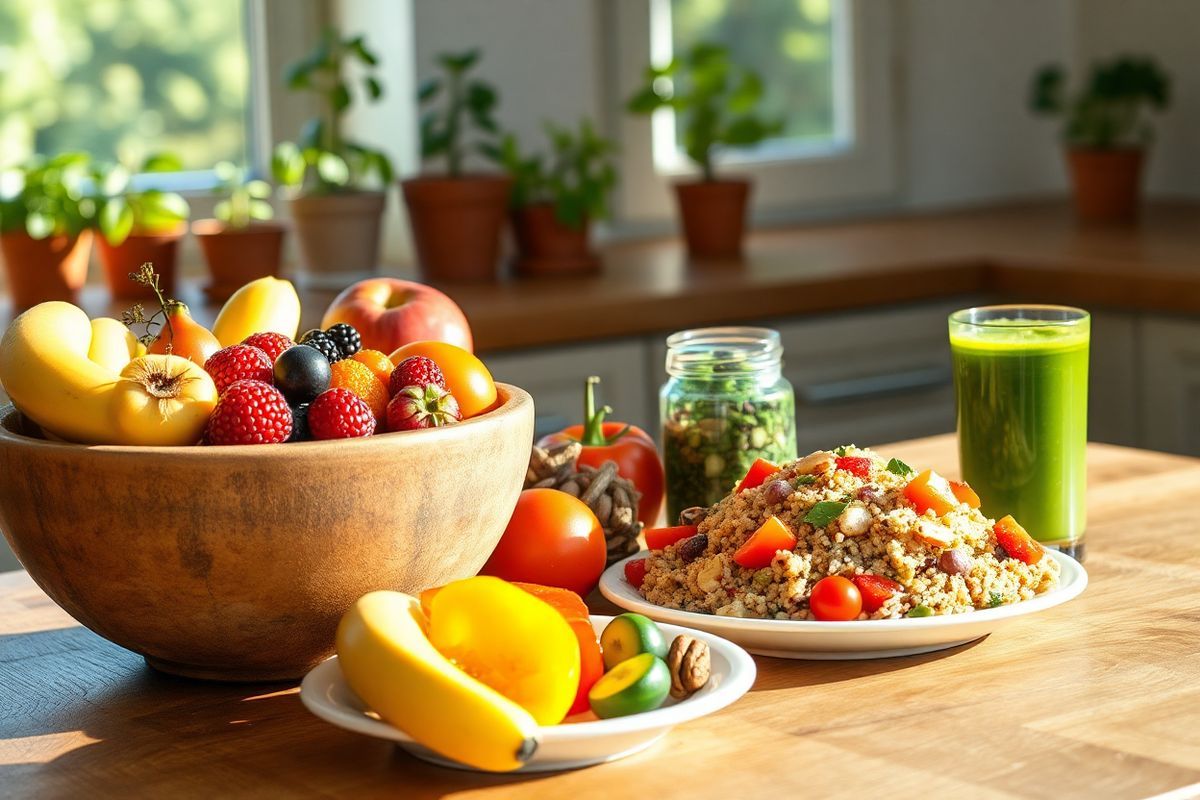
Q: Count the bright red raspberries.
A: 5